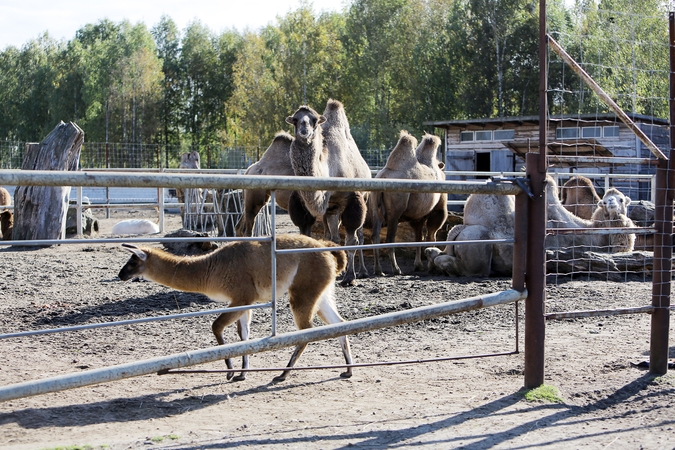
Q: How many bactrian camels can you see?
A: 5